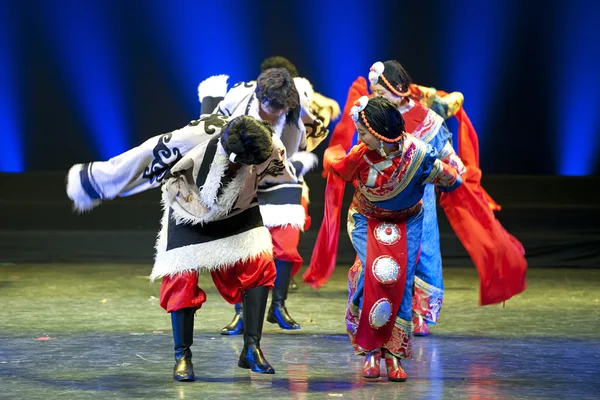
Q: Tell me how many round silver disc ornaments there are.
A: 3